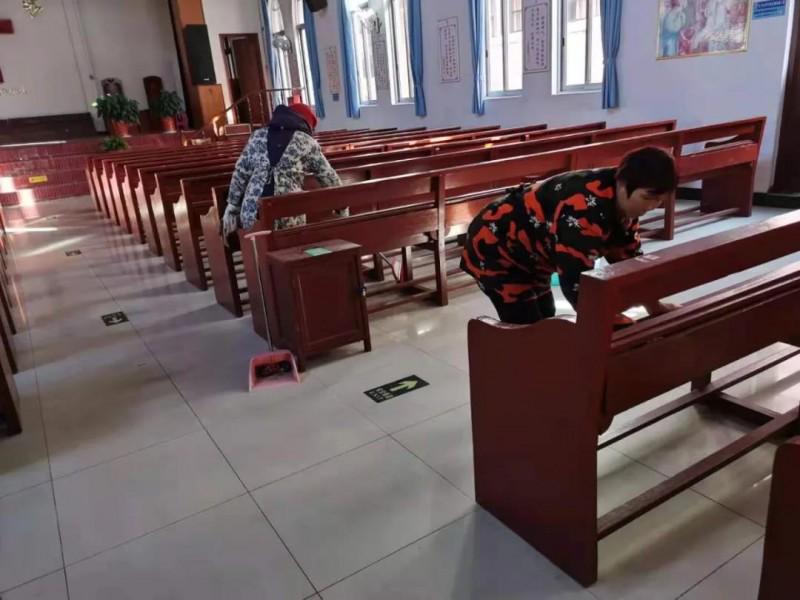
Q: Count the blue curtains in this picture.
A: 6